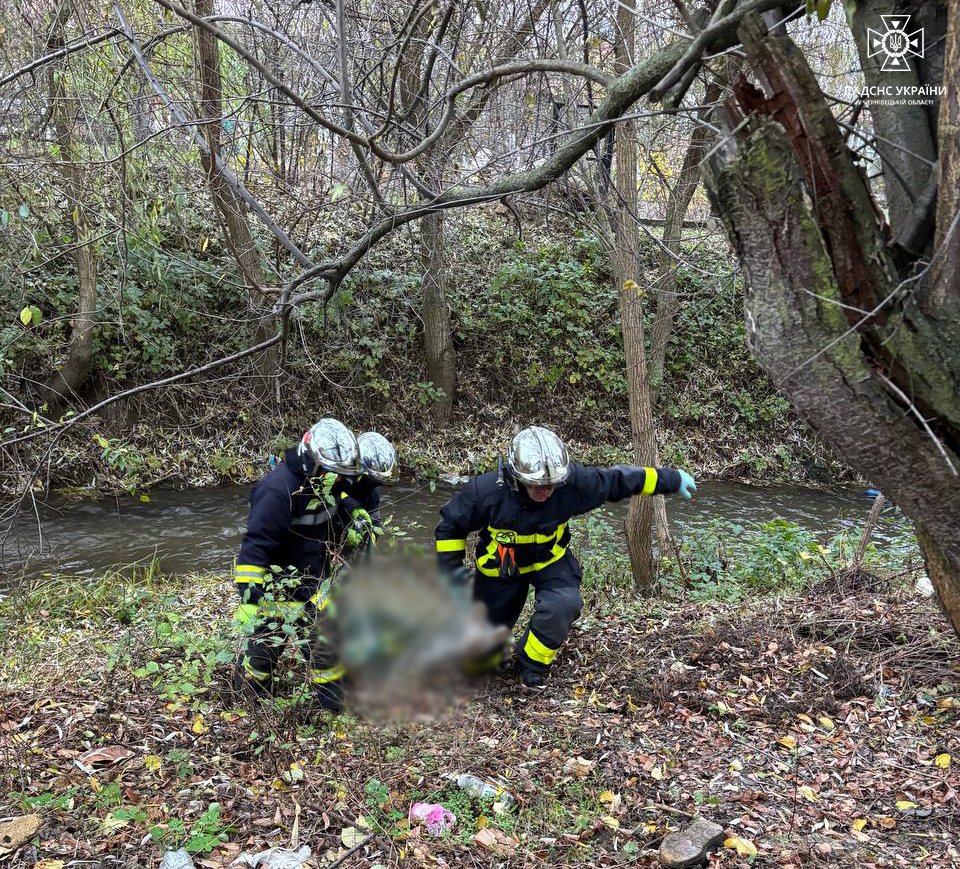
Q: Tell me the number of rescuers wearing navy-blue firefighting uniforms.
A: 3